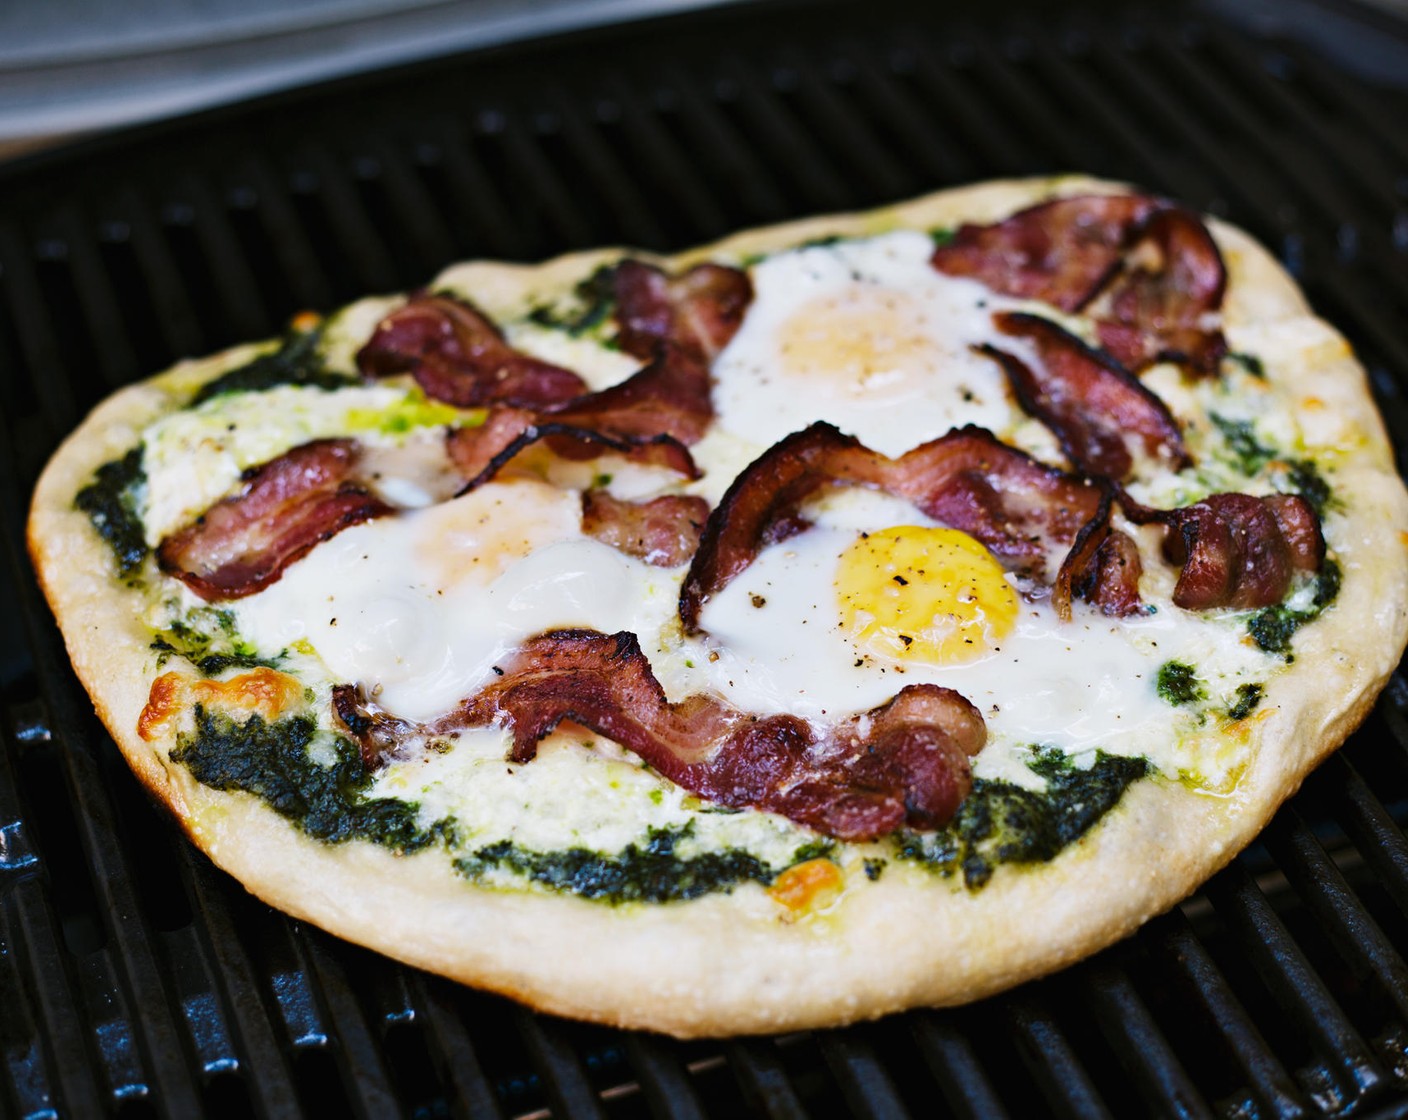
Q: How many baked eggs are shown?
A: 3